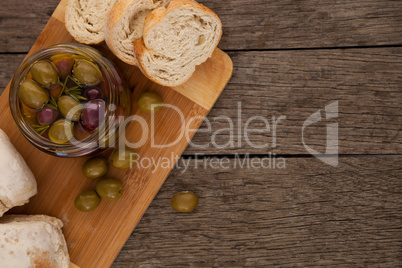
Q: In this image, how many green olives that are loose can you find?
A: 6